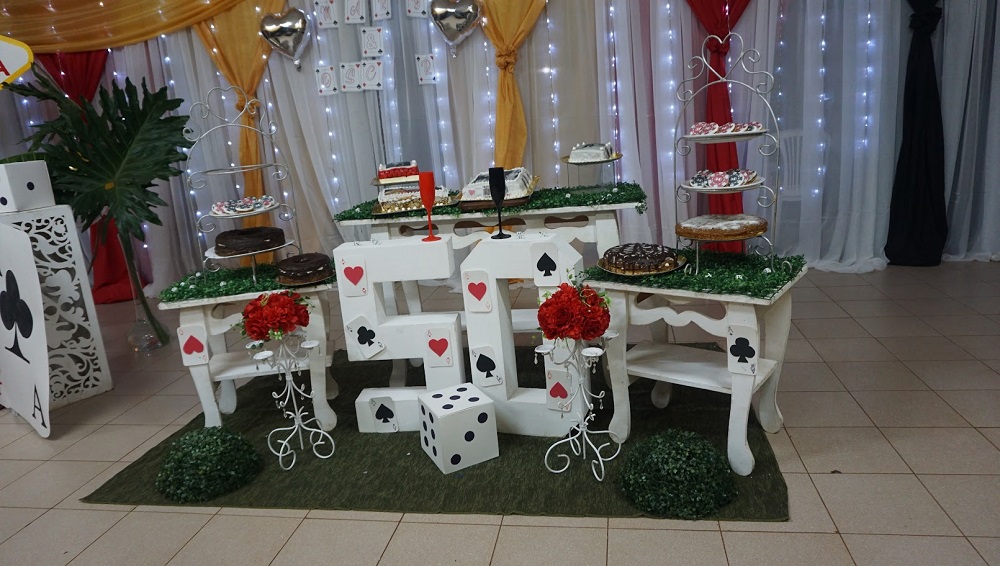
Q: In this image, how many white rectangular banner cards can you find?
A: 9